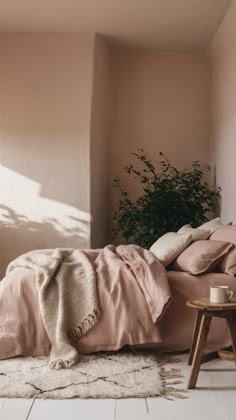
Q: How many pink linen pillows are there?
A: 2